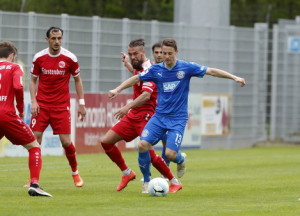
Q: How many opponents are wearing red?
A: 3